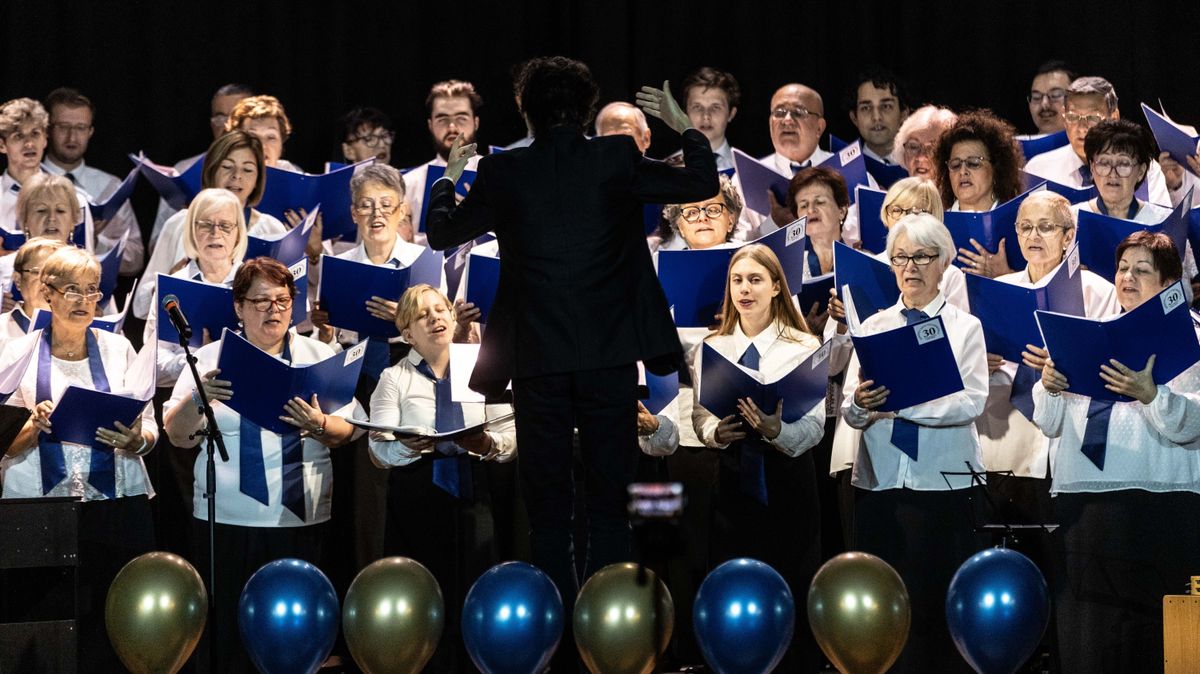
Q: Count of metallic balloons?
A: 8